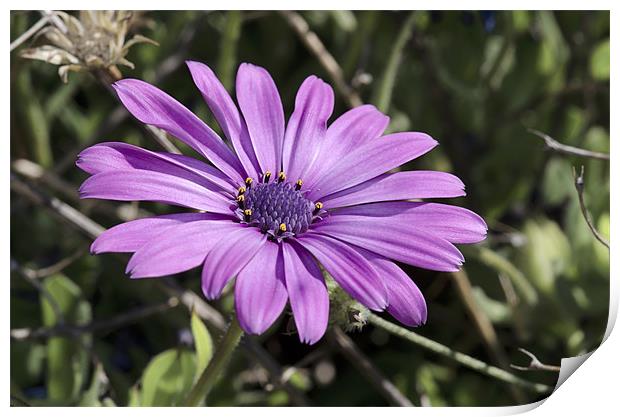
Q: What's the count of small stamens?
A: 9